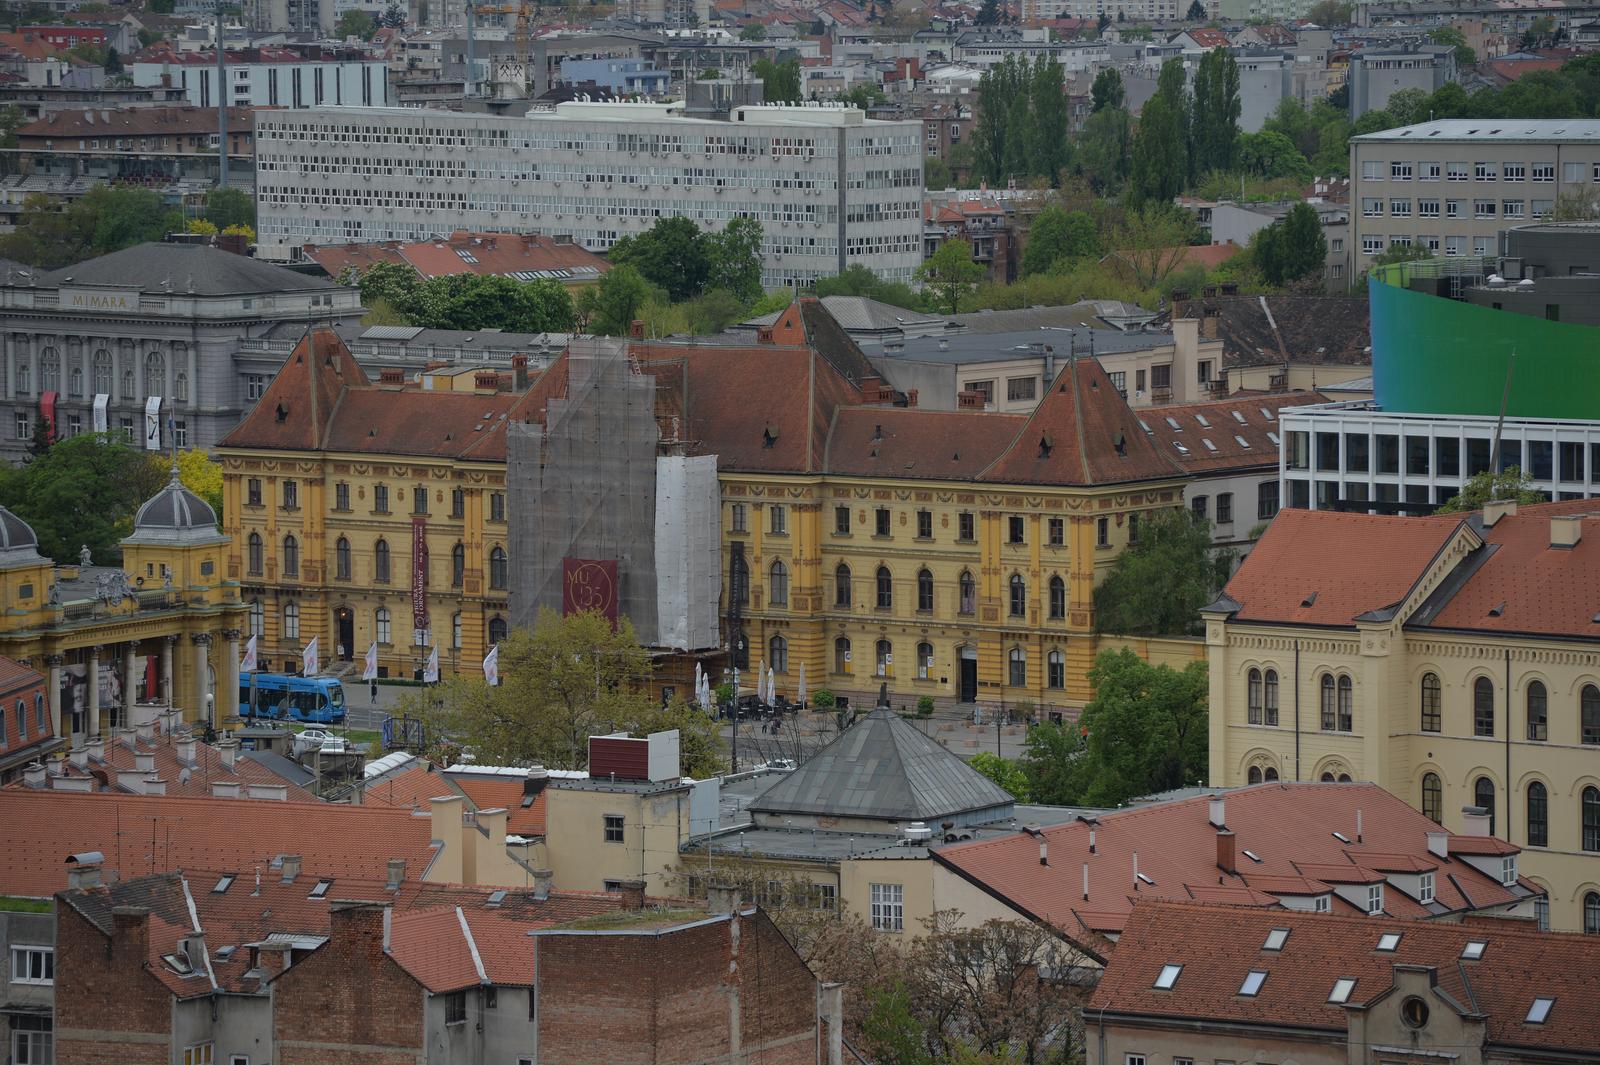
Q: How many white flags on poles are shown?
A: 5